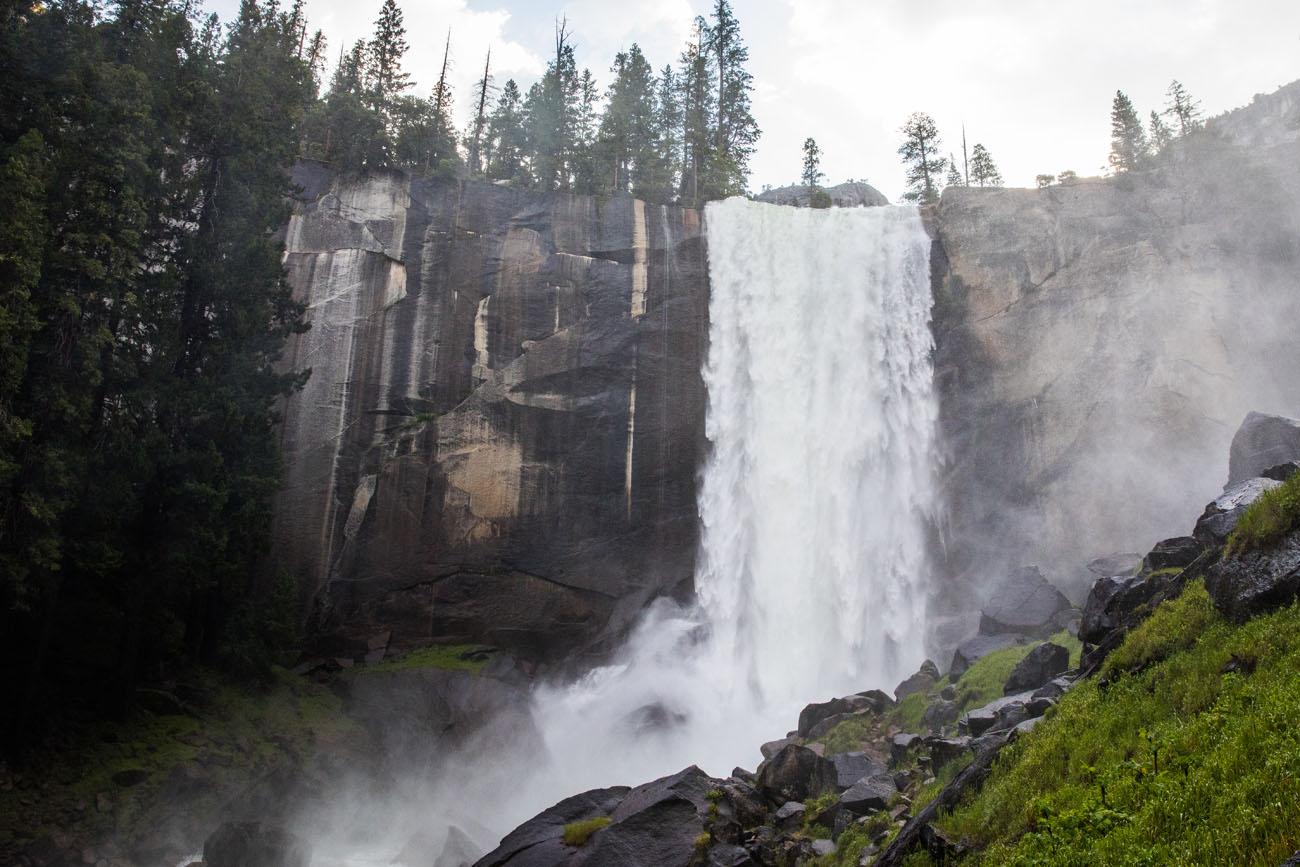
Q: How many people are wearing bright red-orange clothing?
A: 0